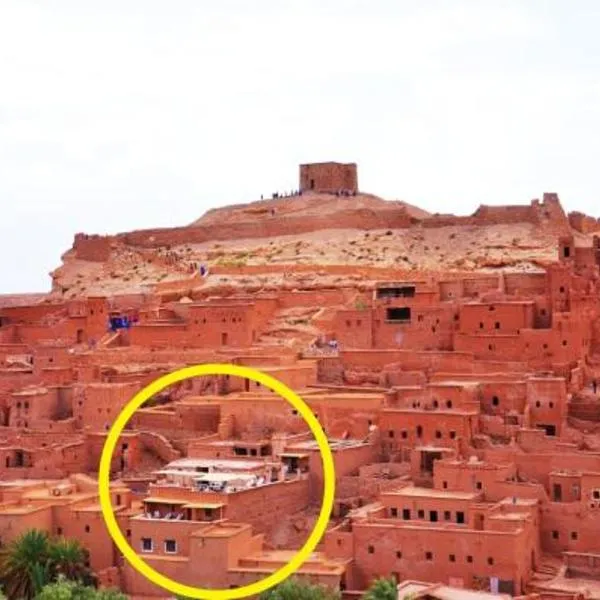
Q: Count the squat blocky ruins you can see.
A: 1